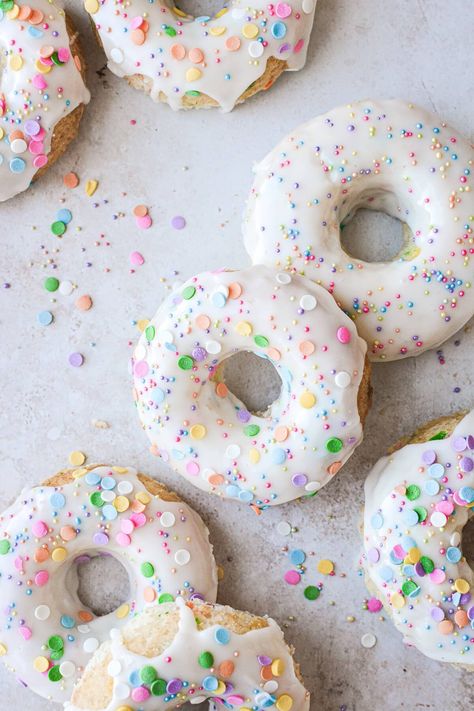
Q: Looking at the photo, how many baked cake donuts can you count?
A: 7